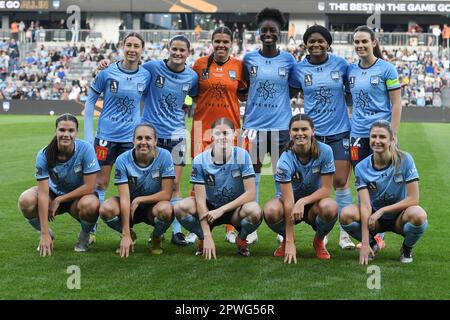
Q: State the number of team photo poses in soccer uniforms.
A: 11